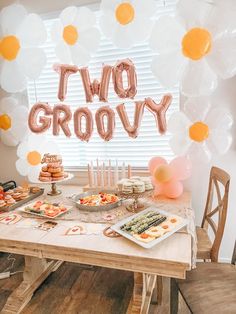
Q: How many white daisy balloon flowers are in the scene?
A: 7